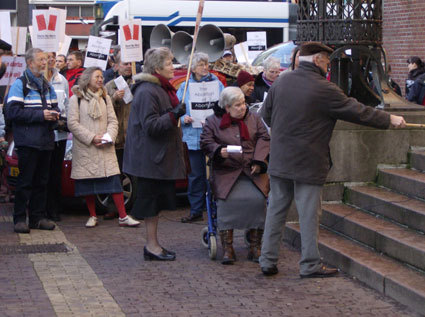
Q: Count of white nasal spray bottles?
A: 0